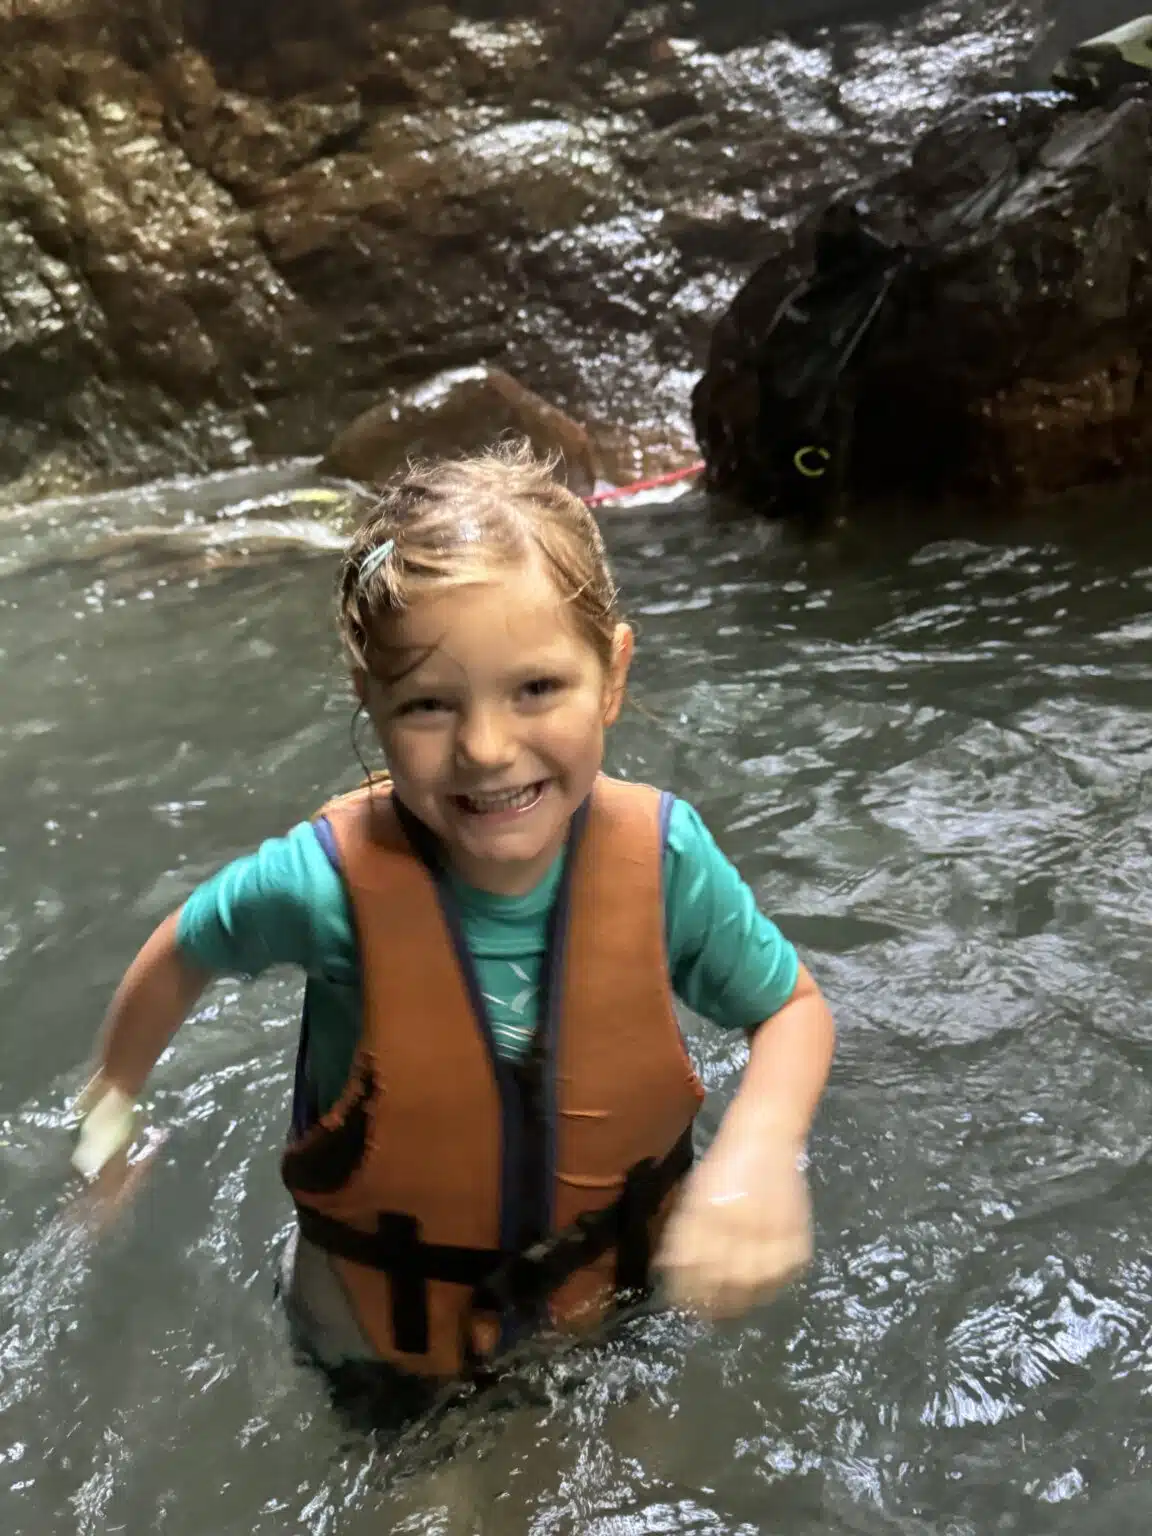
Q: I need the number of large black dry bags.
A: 1